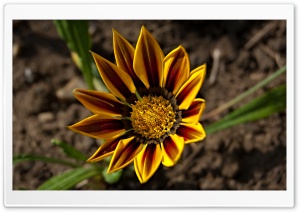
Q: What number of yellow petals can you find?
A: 13